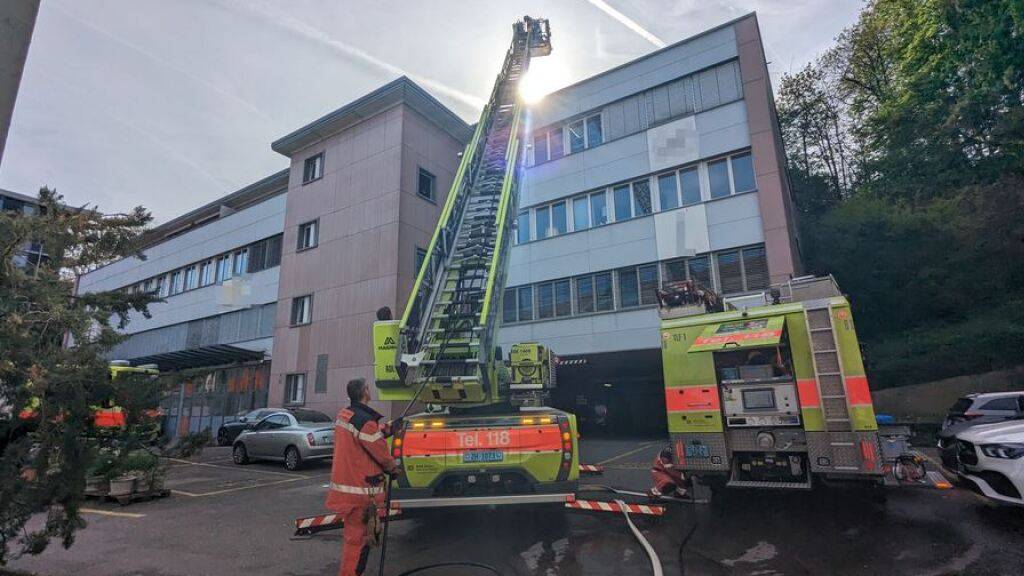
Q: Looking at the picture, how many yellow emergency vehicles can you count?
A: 3